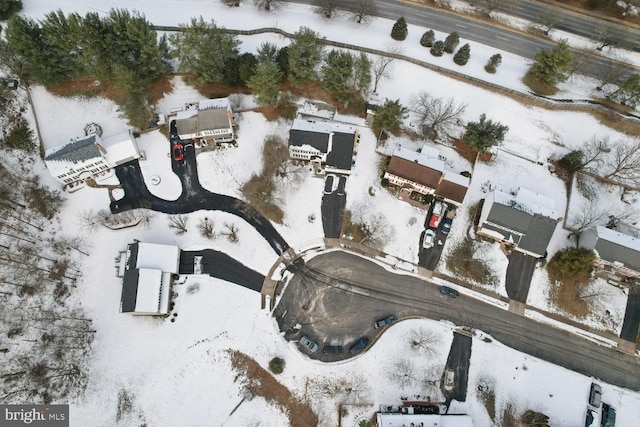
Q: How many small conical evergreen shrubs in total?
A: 6